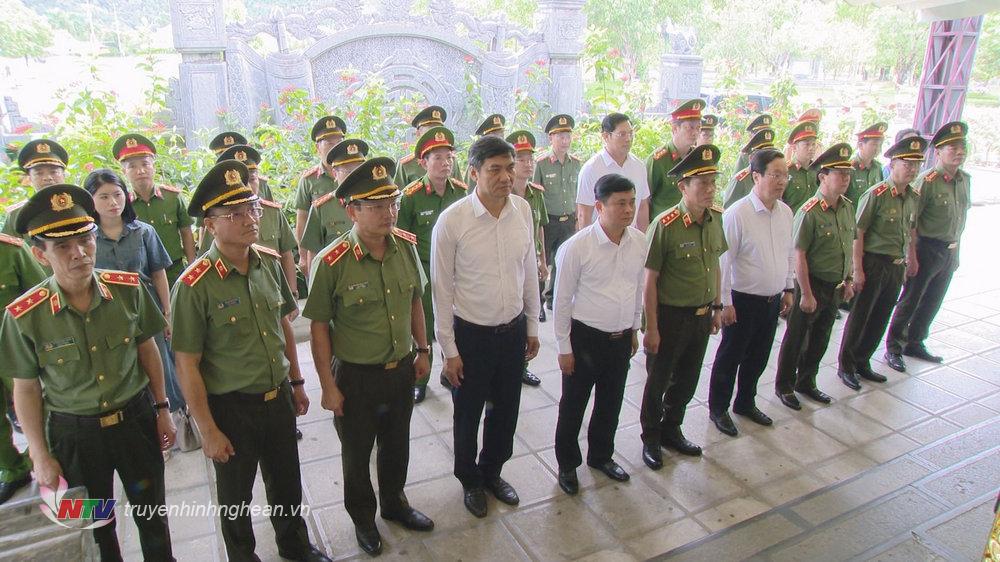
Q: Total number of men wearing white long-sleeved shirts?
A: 3